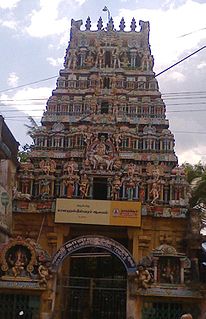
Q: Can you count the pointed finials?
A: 5